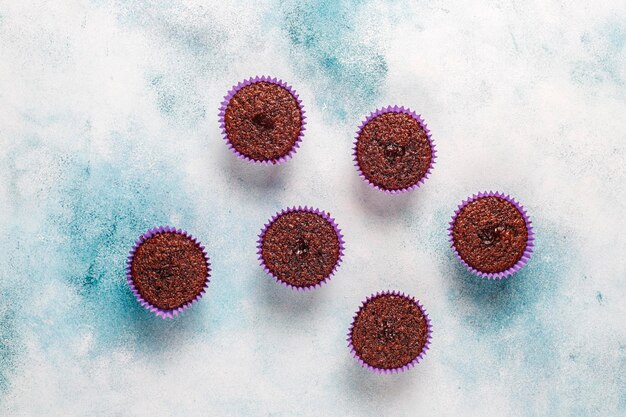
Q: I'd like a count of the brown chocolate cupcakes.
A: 6